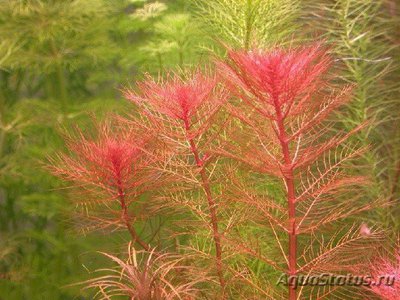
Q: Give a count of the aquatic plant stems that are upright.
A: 3